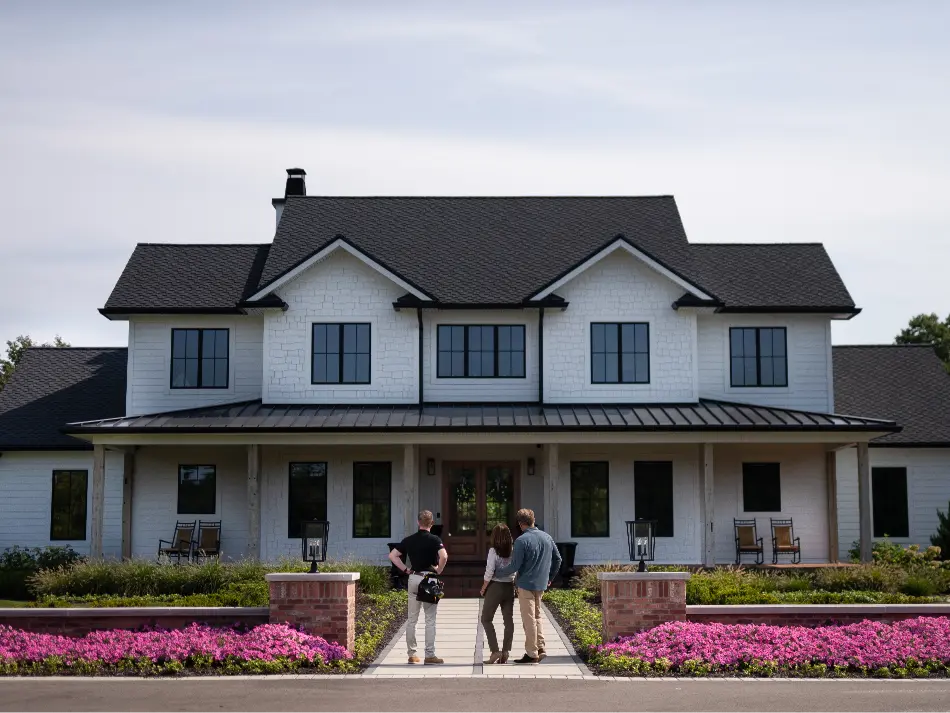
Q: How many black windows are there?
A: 13